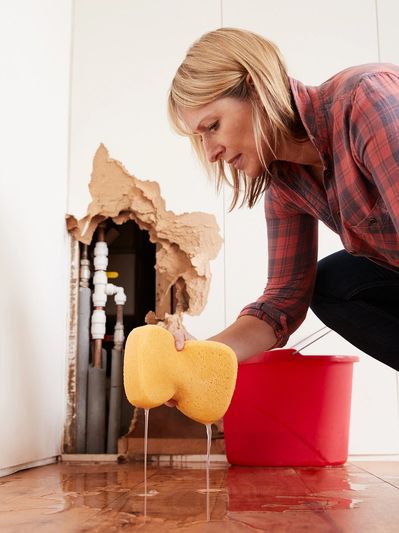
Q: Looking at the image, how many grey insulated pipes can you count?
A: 3